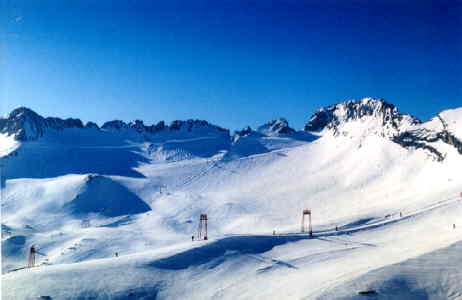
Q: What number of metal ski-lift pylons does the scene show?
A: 3